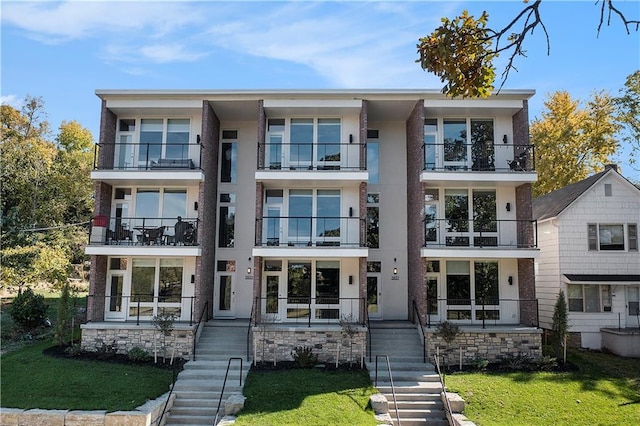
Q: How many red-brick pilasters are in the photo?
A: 6